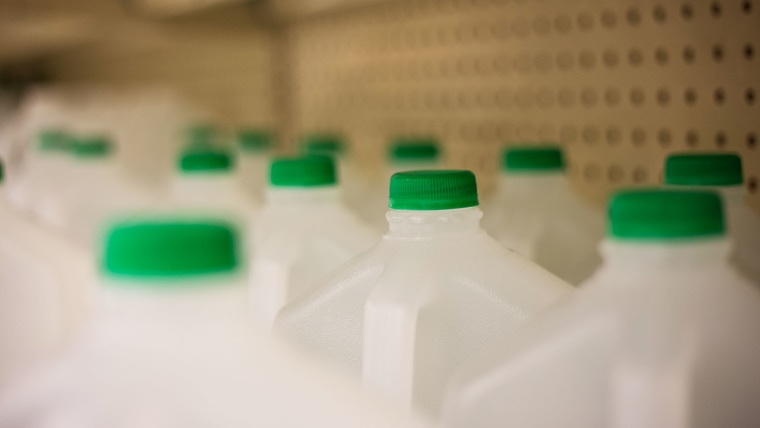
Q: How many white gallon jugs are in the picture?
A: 14